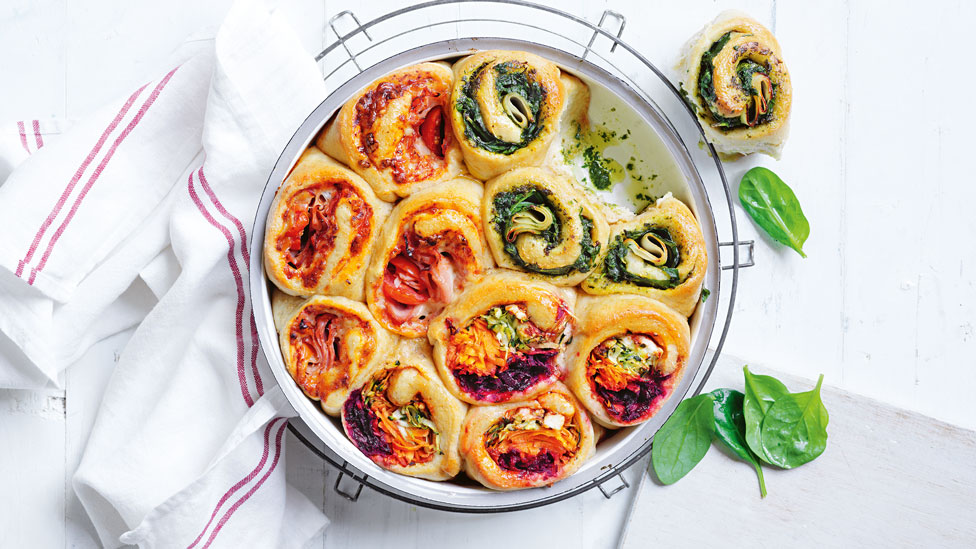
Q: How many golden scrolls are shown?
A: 12